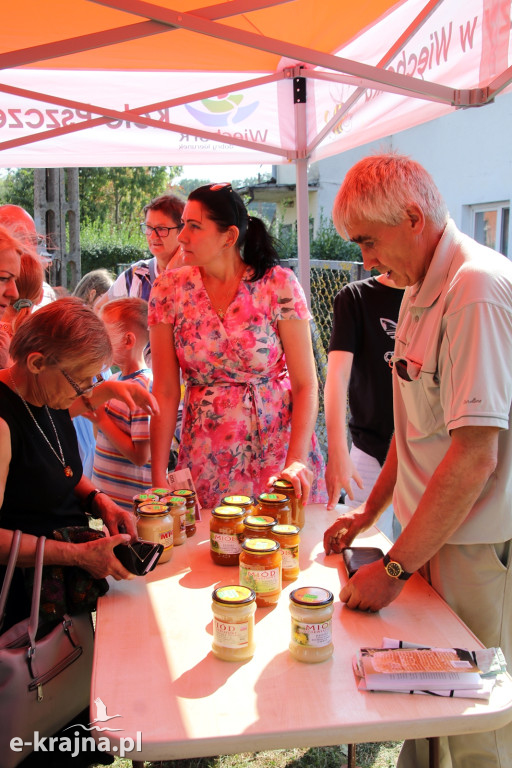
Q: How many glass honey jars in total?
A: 15